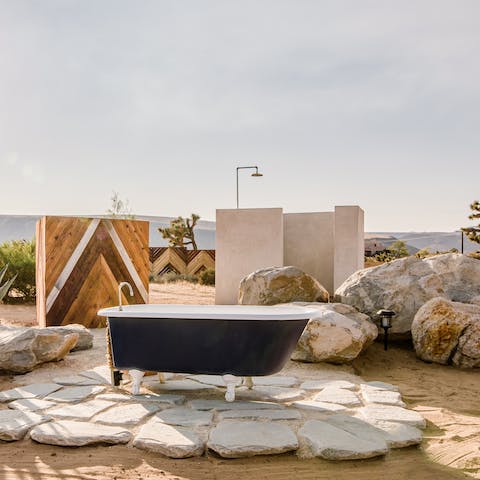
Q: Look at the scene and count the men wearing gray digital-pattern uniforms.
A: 0